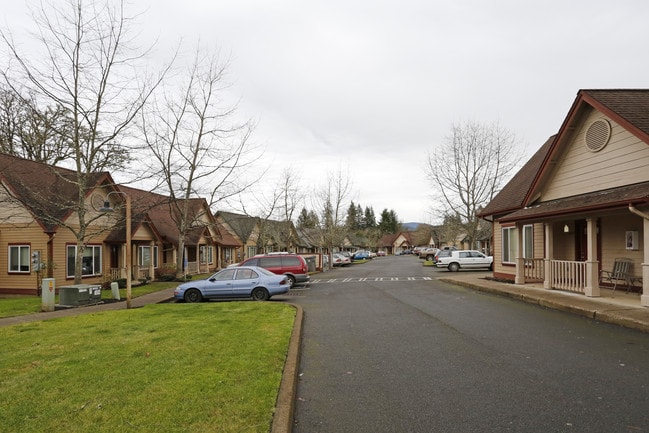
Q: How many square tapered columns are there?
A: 4